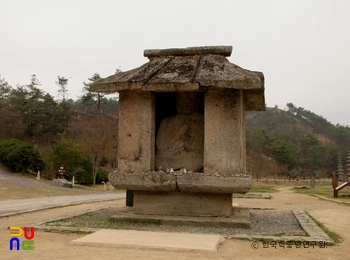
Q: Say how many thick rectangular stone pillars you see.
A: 2